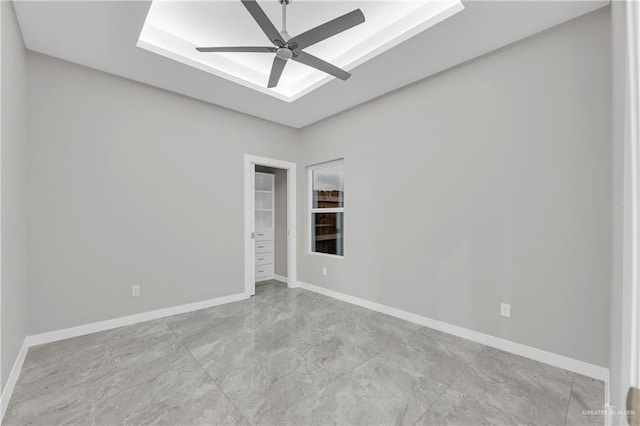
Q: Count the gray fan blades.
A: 5